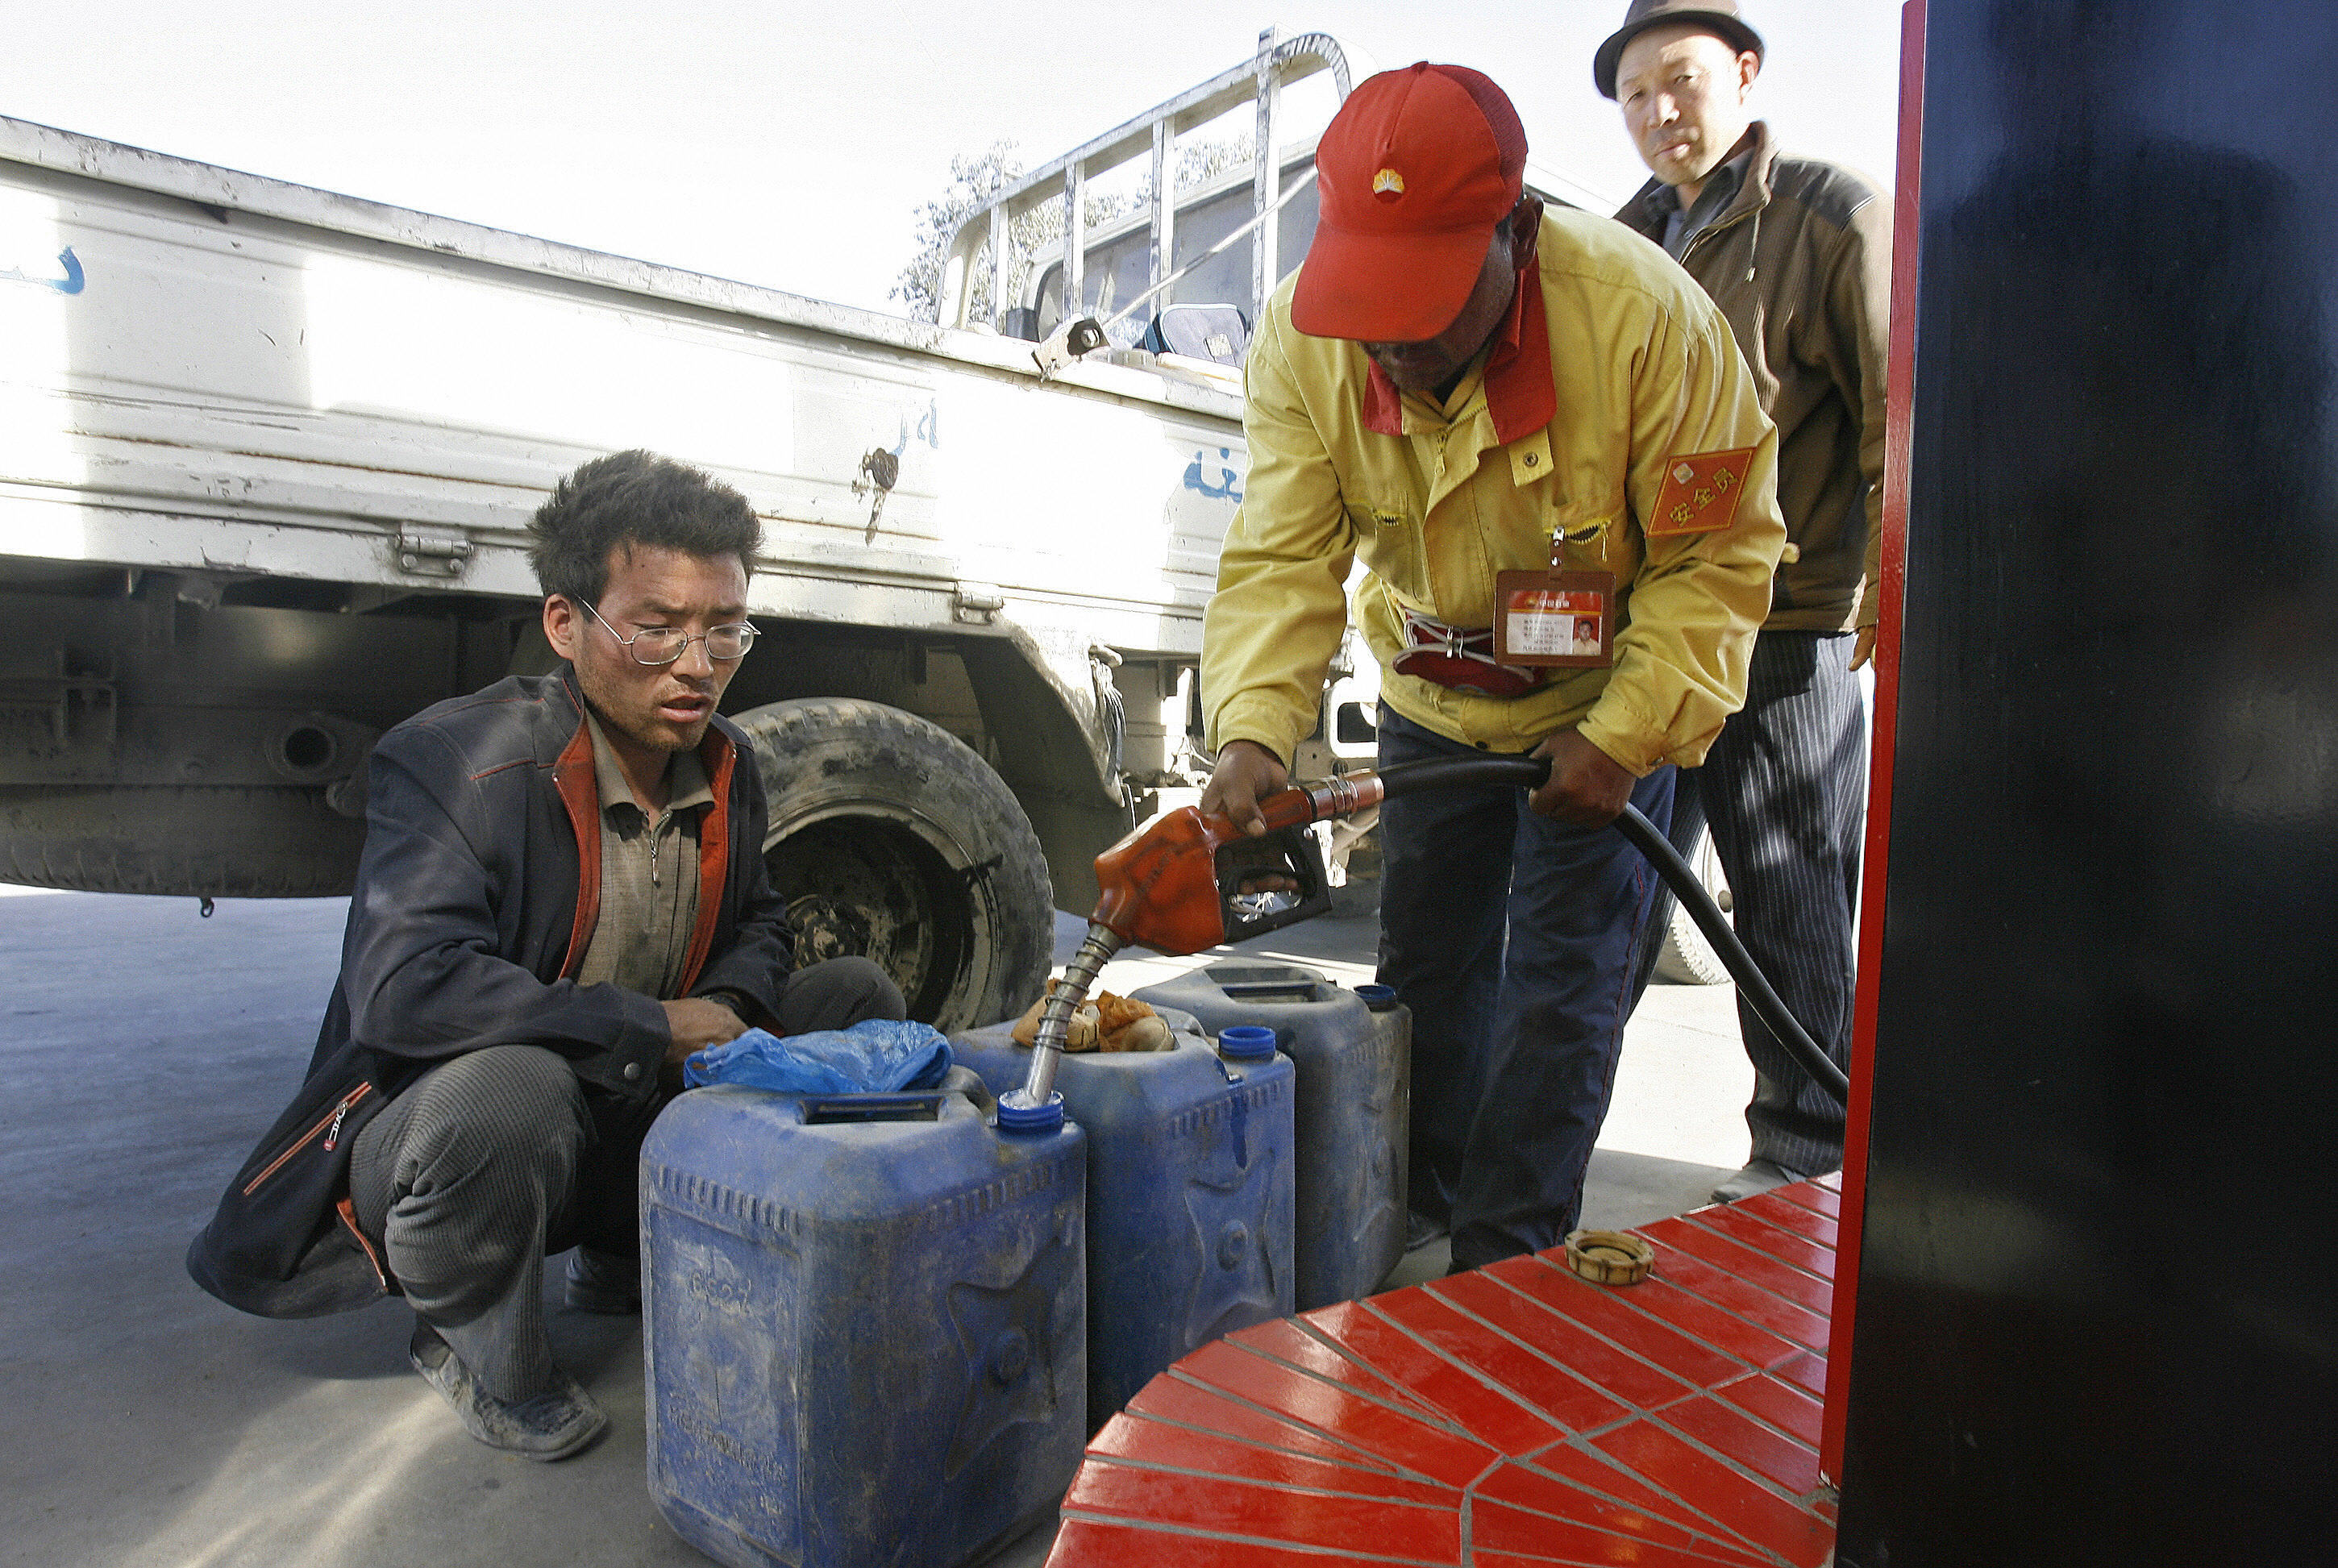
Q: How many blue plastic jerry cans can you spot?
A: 3